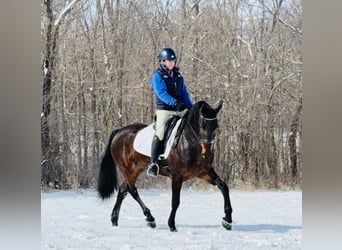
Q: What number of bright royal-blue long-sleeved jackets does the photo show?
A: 1